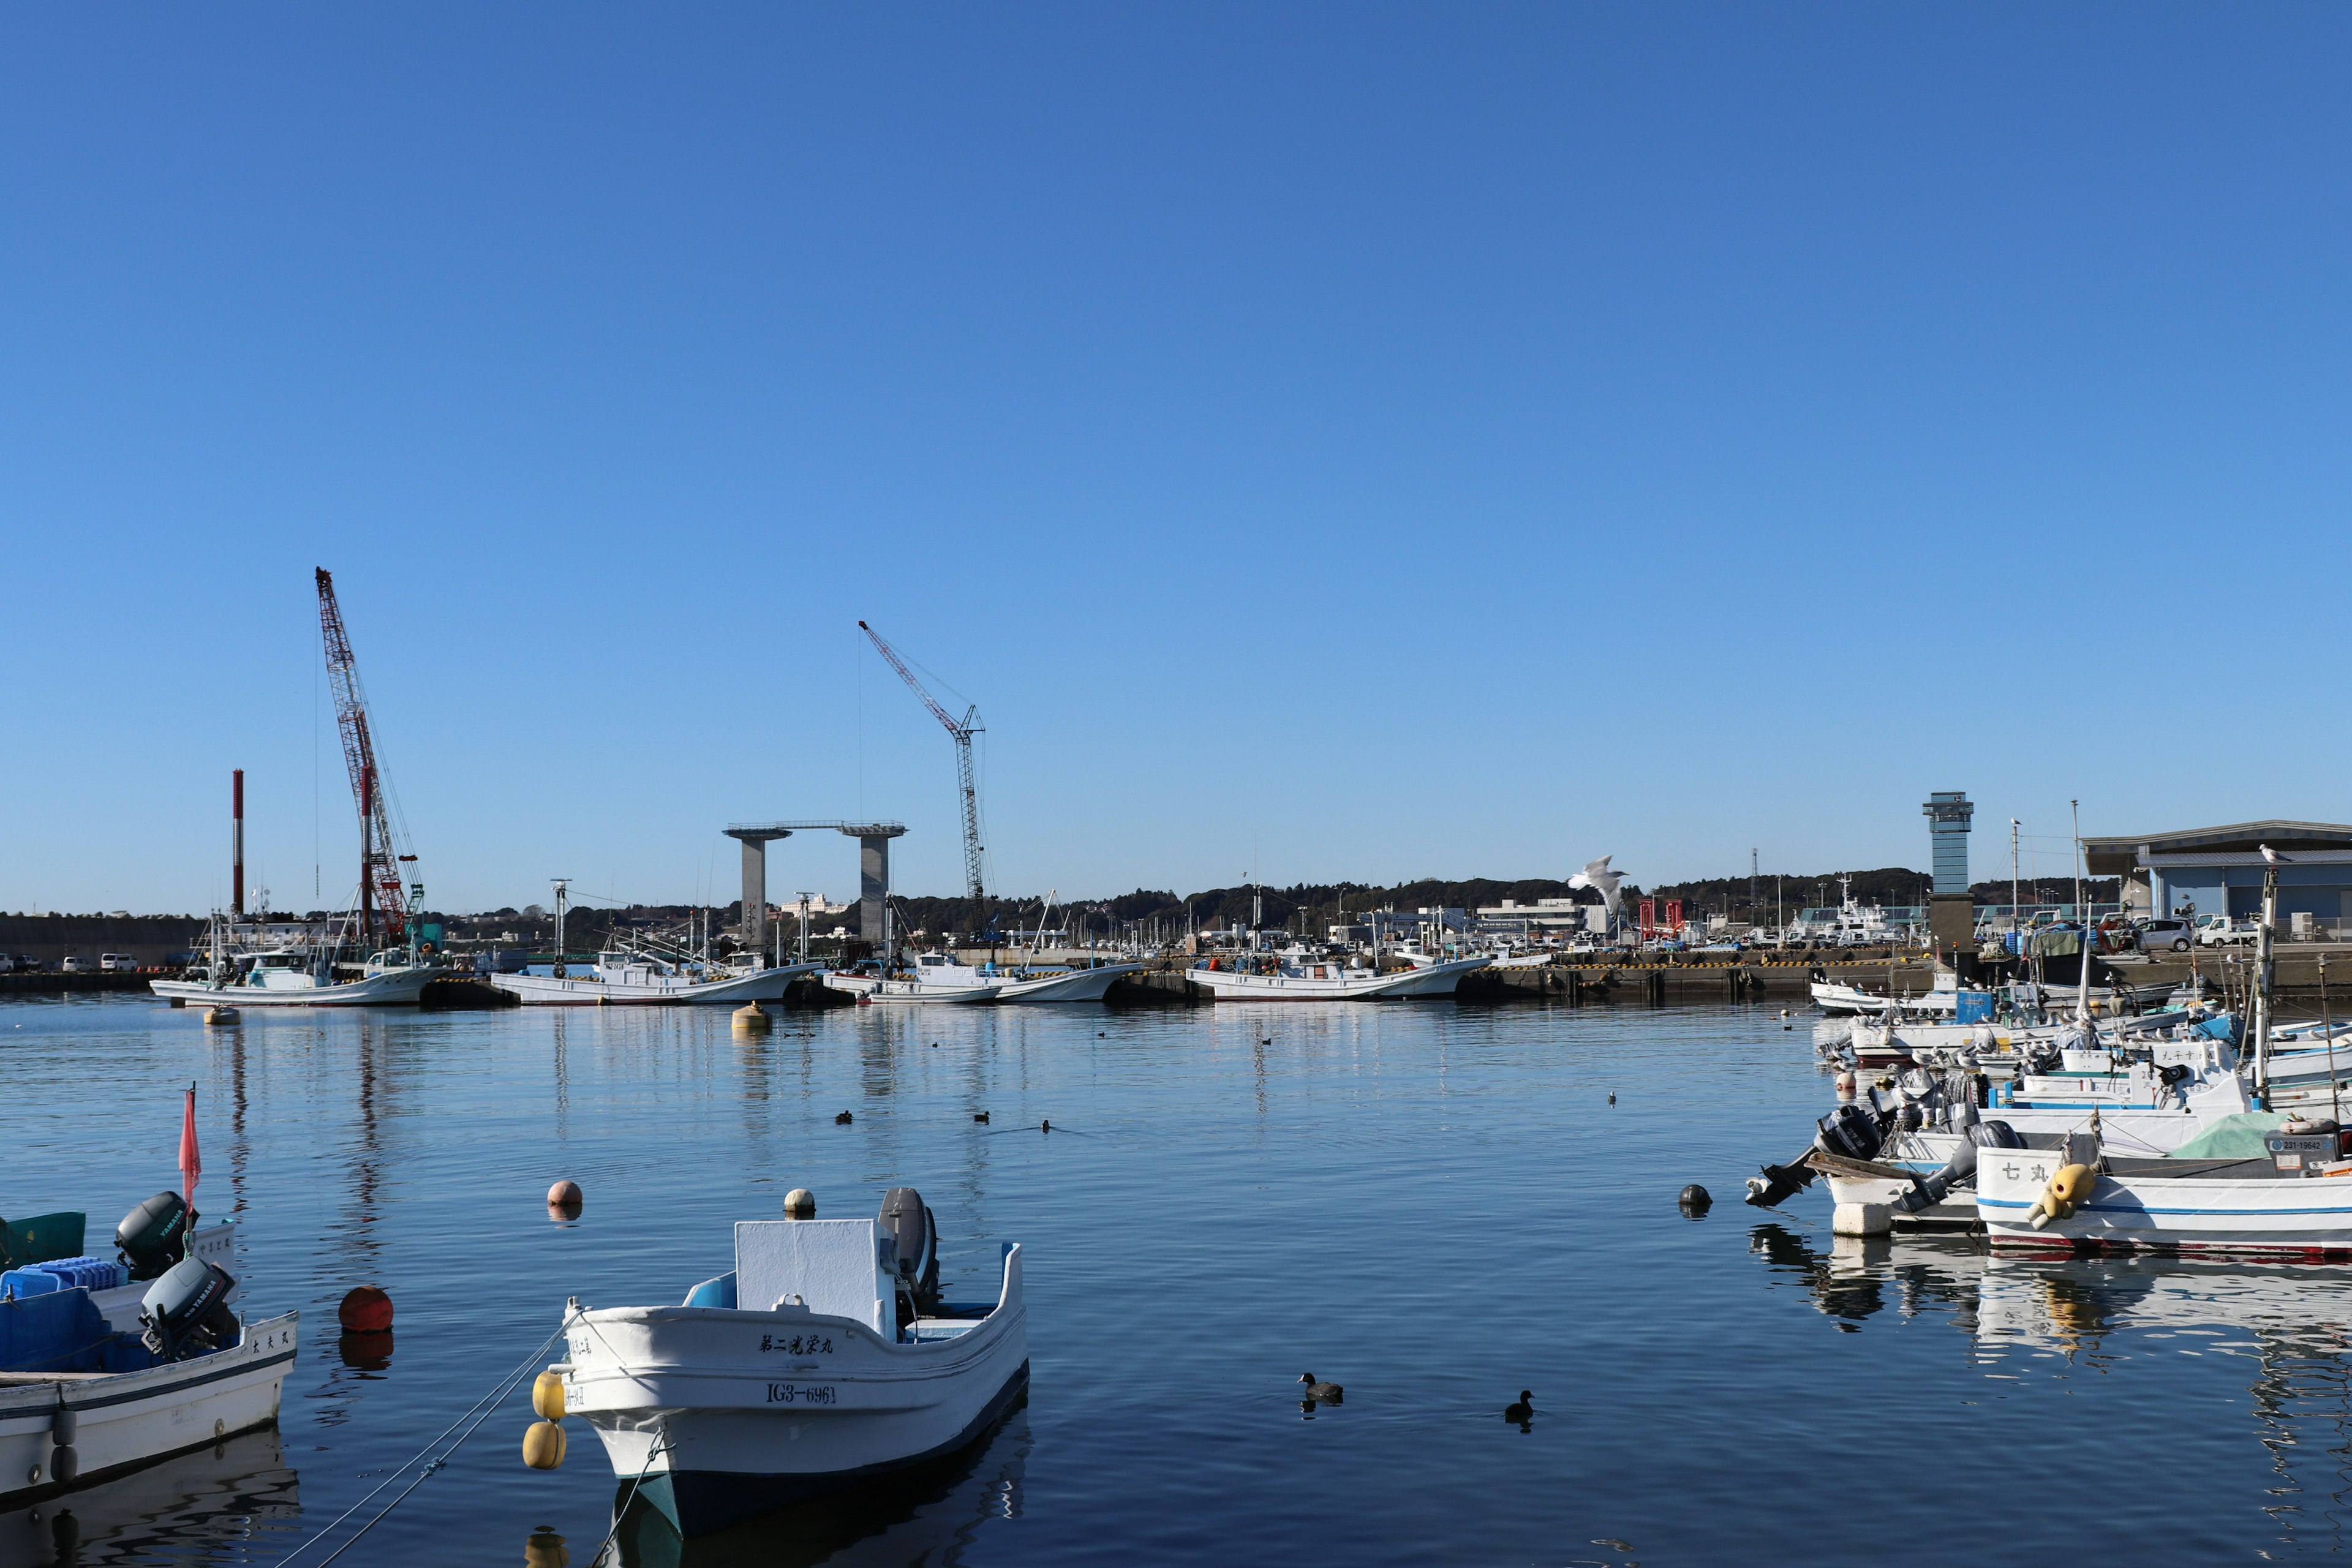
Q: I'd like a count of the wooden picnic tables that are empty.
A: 0